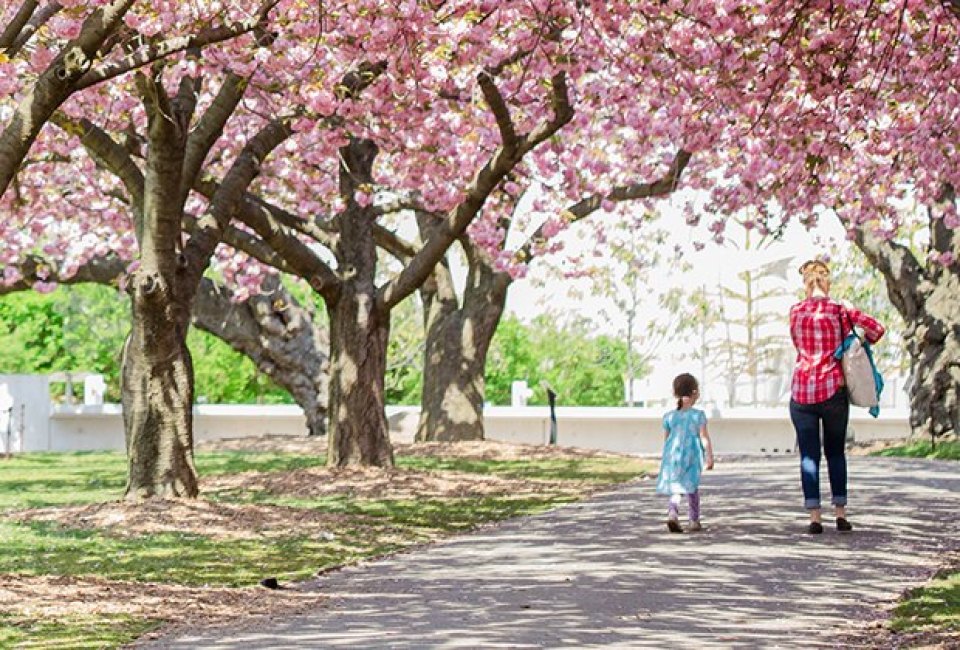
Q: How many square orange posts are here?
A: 0